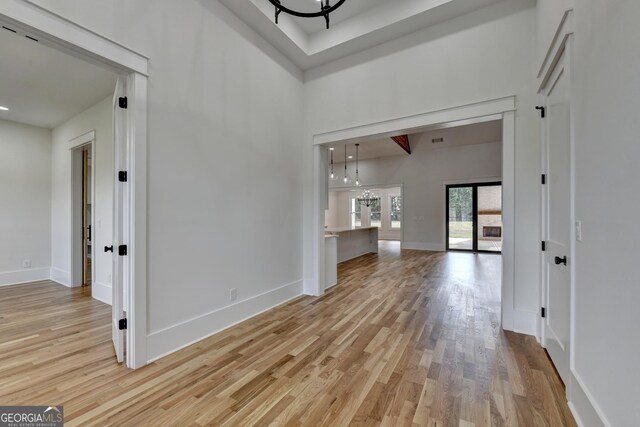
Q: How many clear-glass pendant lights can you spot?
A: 3